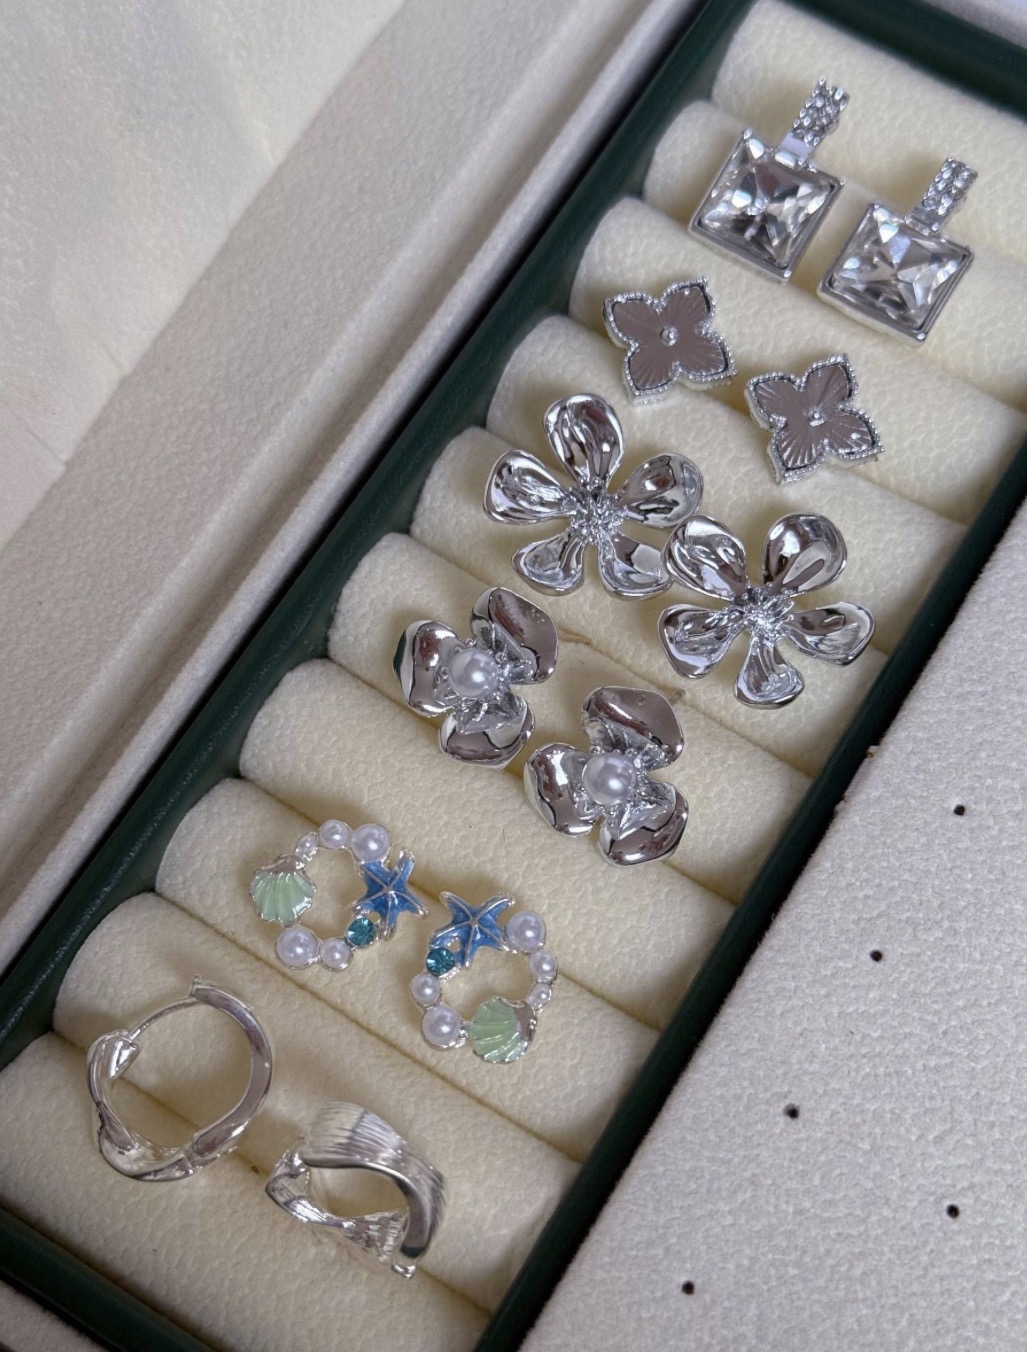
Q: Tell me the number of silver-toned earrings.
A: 12